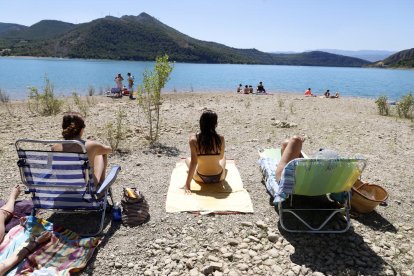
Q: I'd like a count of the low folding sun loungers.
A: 2